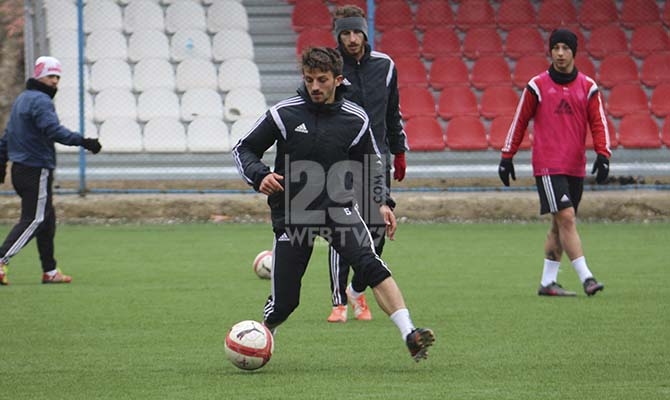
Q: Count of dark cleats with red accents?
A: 3